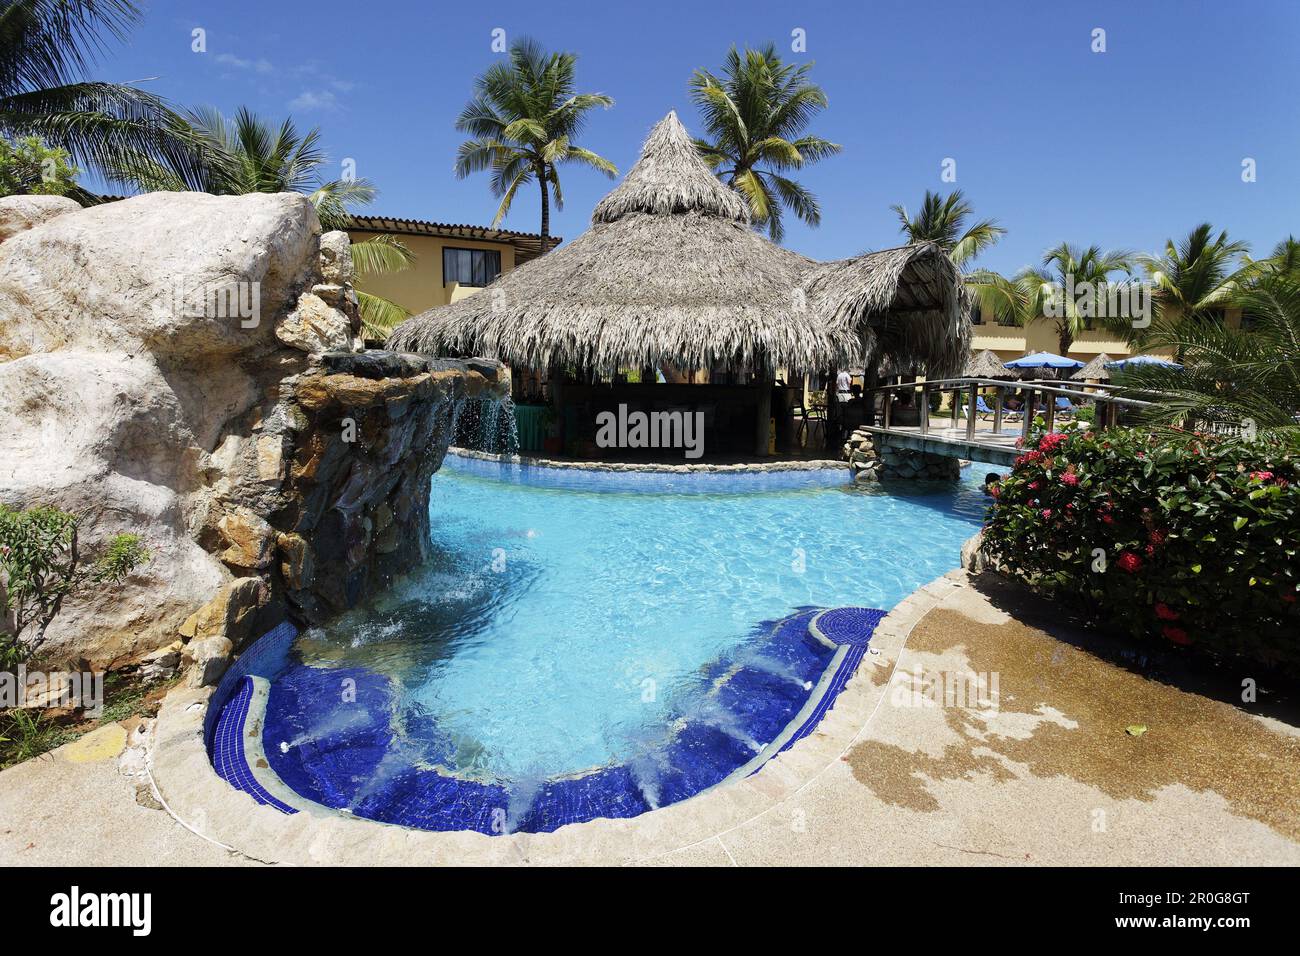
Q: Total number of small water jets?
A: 6